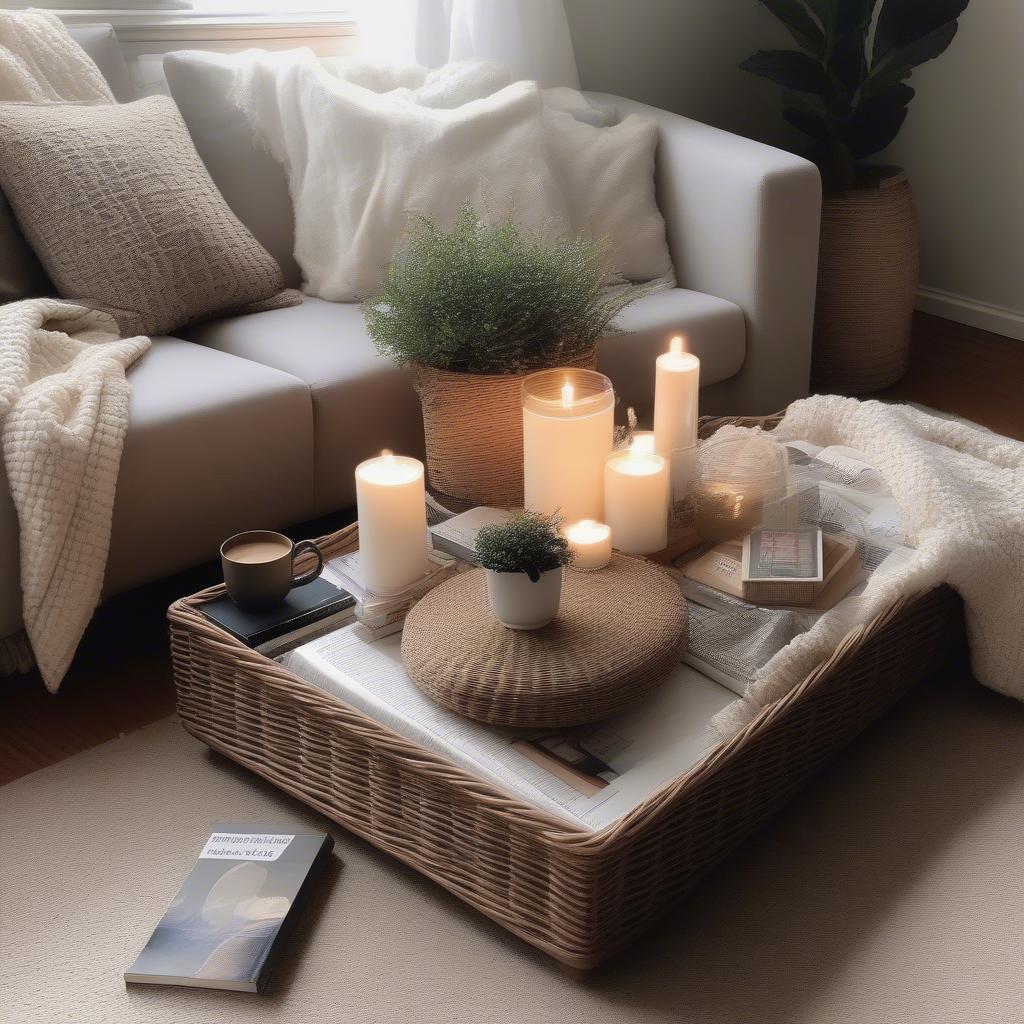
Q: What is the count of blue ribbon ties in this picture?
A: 0